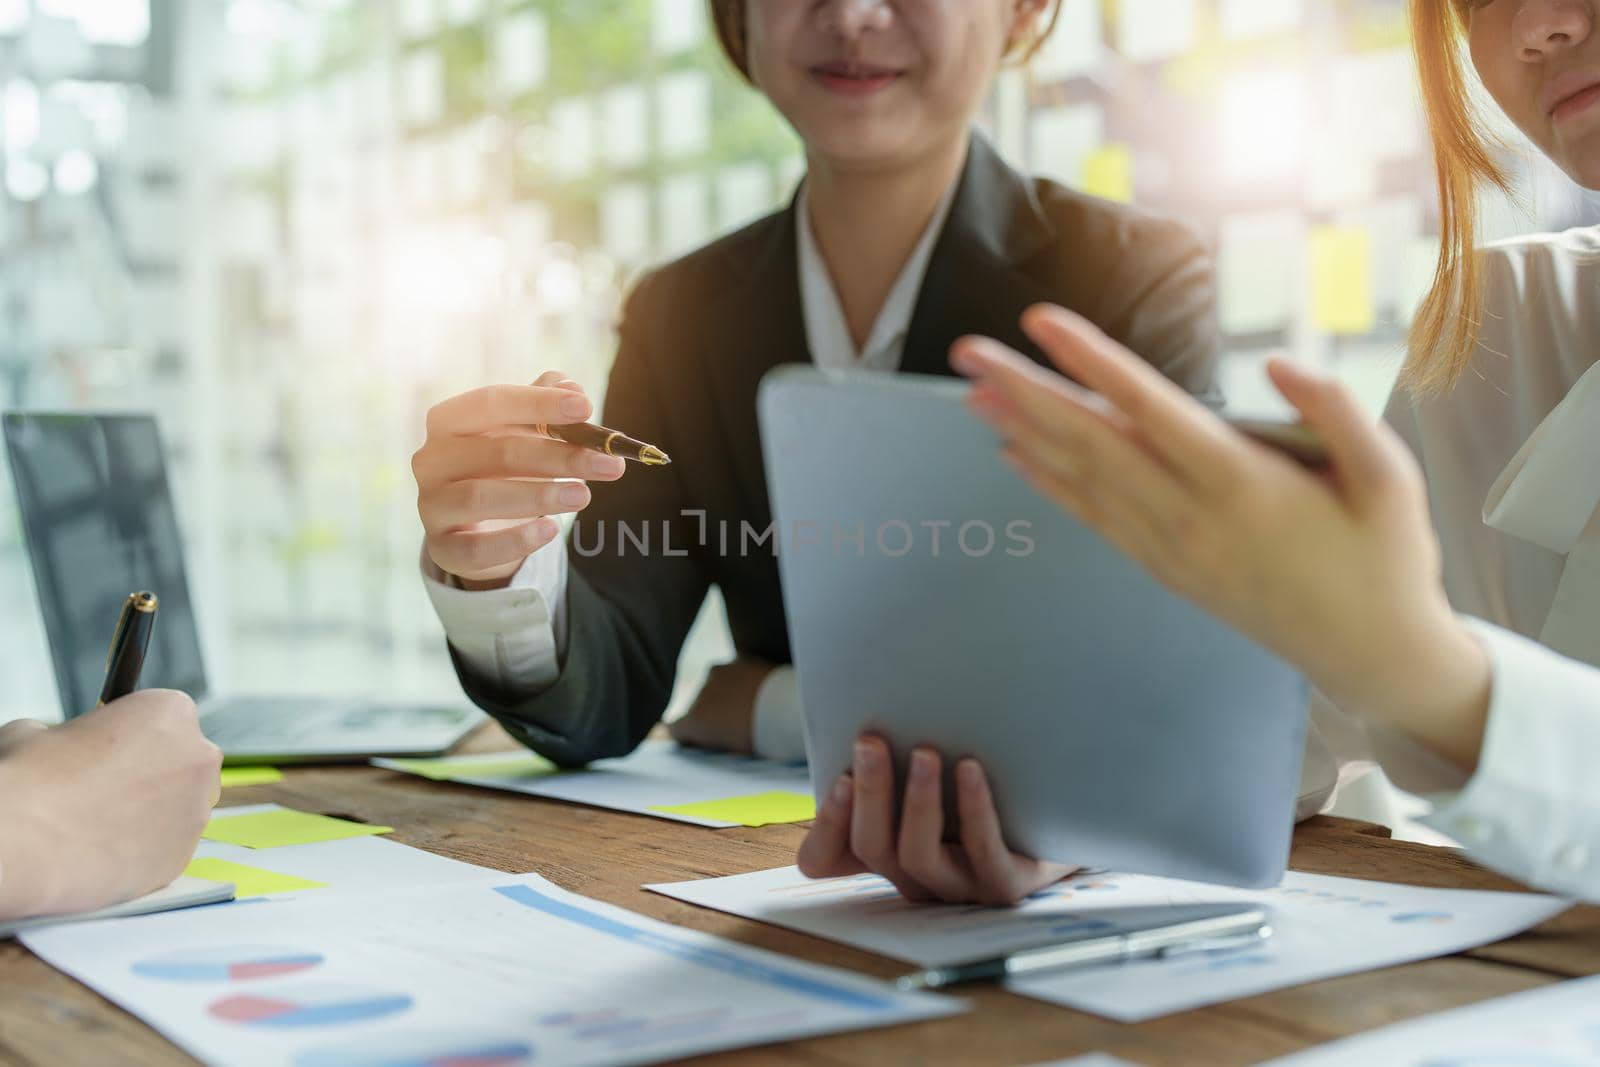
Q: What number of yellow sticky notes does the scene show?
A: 7